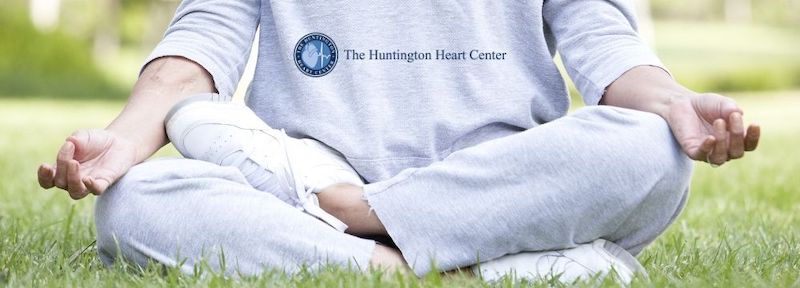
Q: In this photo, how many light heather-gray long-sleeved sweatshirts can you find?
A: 1